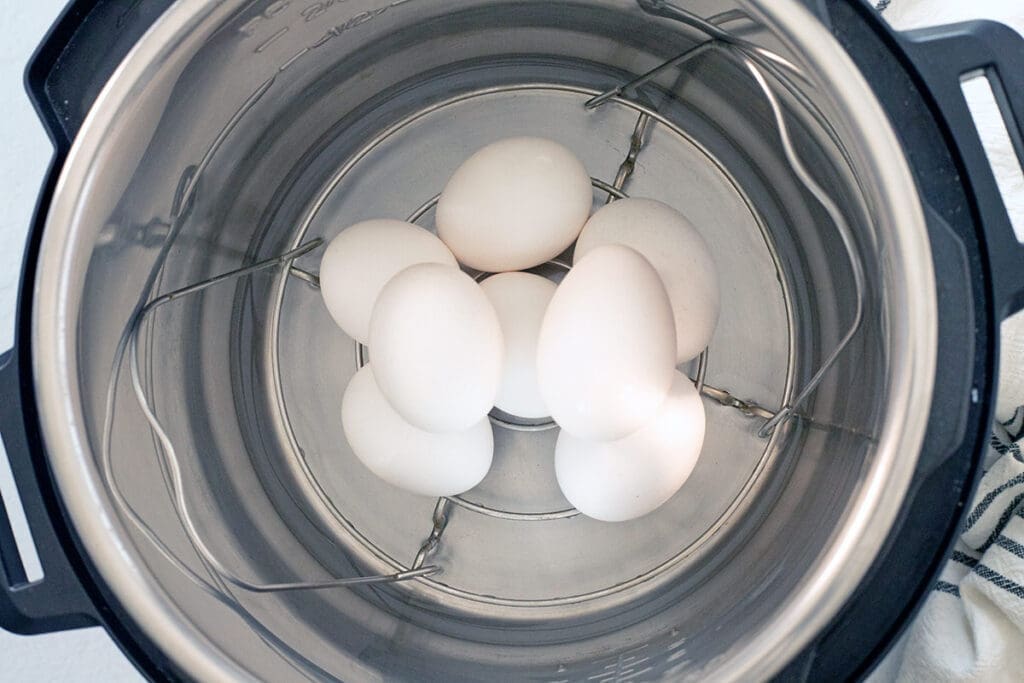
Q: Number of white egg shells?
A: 8